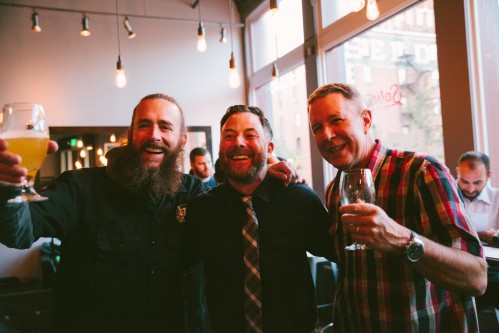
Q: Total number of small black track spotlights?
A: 4